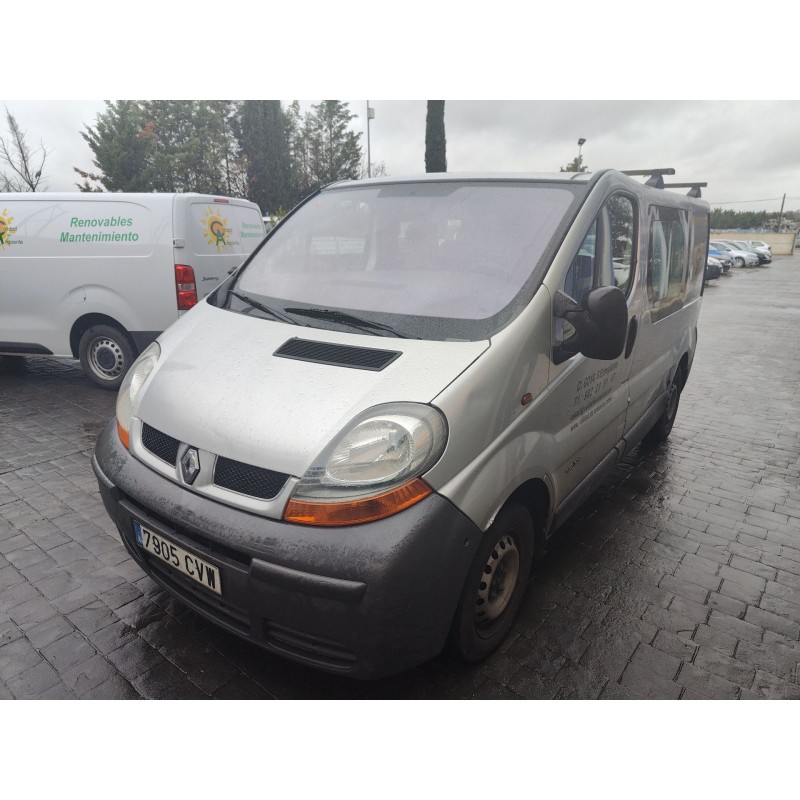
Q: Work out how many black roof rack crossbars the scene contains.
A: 2